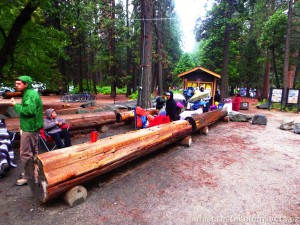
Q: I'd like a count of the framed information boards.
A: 2